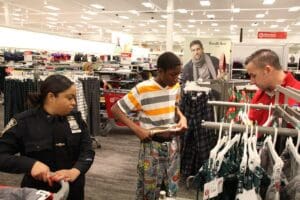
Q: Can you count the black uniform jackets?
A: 1